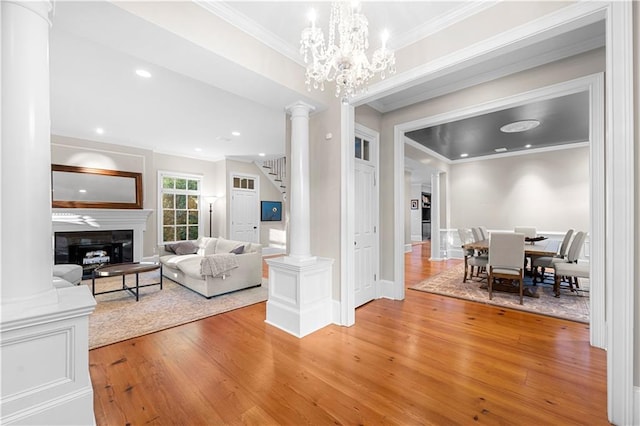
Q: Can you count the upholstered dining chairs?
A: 8